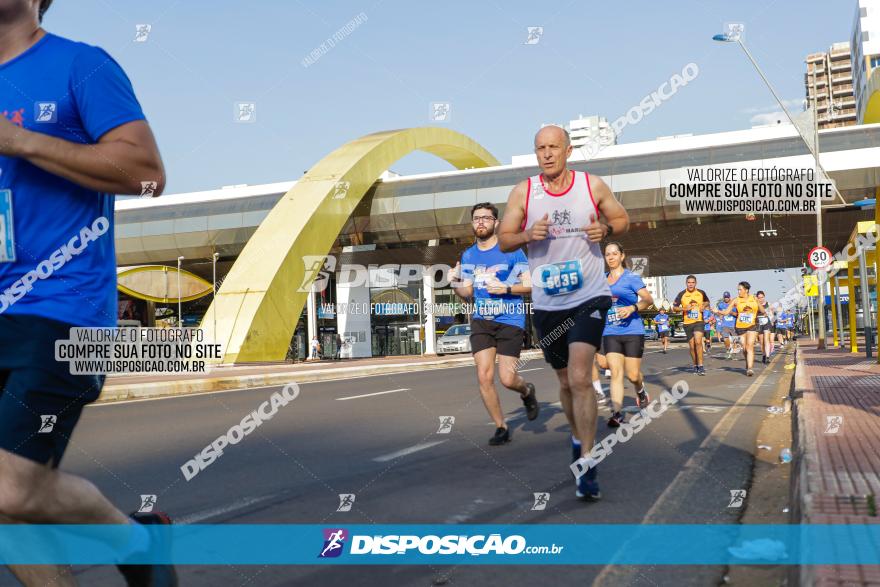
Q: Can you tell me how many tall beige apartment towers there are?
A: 1